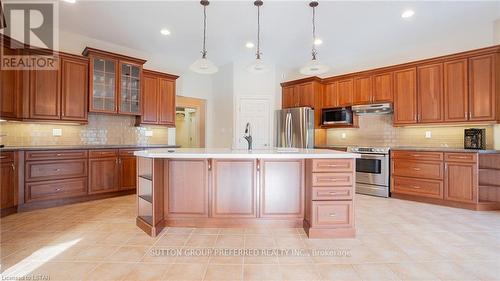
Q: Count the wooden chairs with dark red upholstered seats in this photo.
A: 0